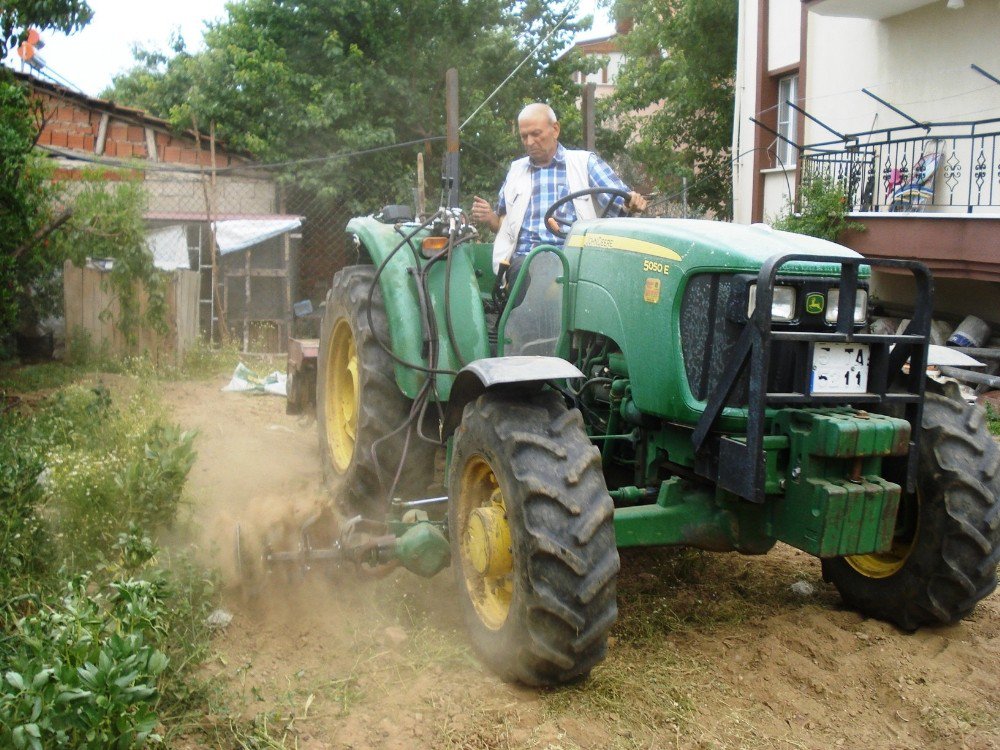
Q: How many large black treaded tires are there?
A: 3